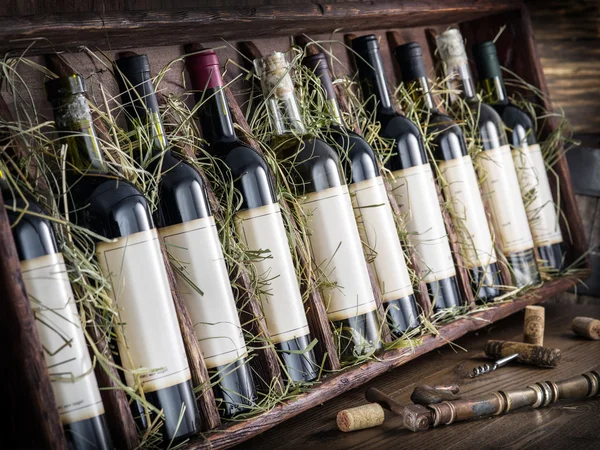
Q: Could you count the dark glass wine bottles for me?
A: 8